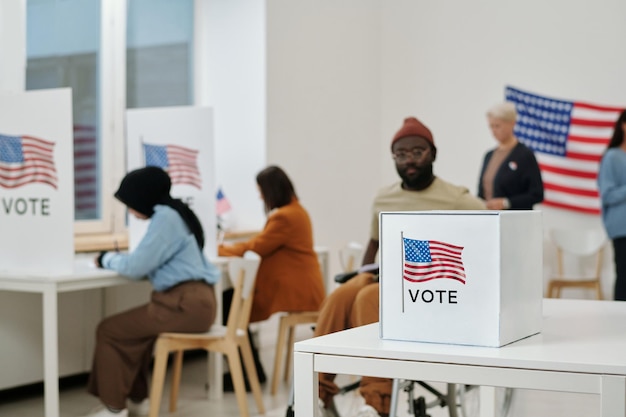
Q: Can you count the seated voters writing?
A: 2